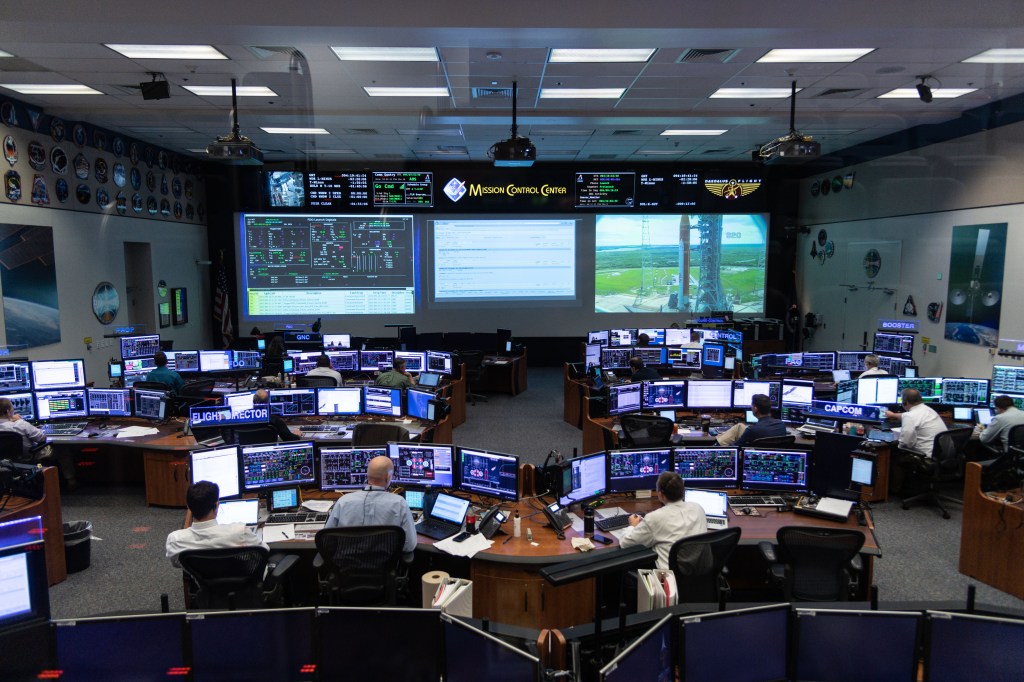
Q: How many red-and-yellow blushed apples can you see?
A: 0